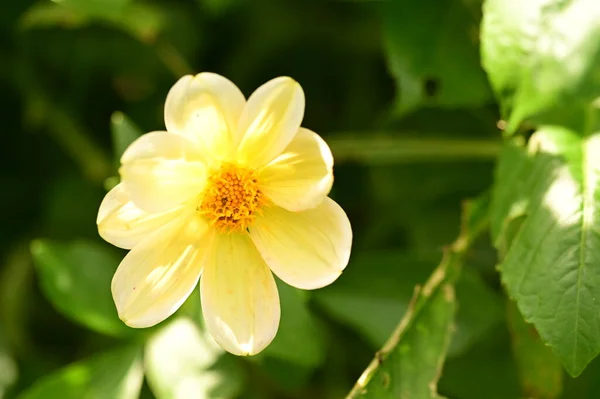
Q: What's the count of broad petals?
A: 8